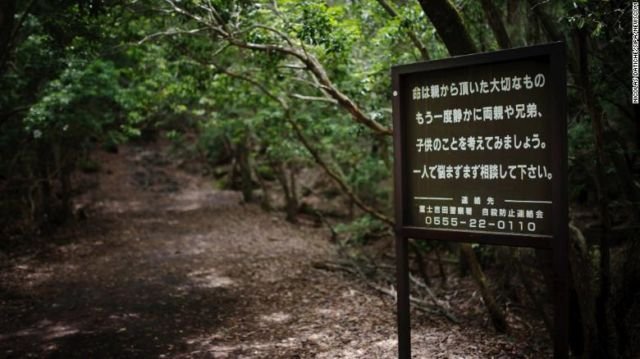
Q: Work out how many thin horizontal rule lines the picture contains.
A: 2